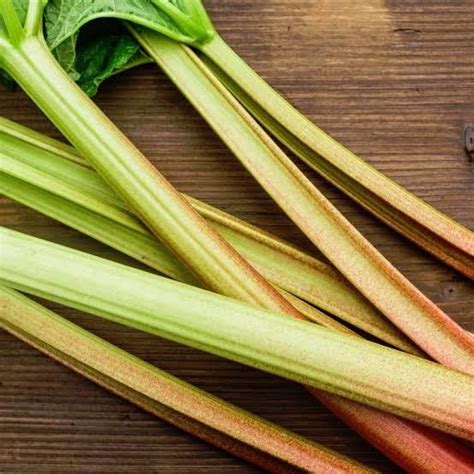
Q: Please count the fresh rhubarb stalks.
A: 7